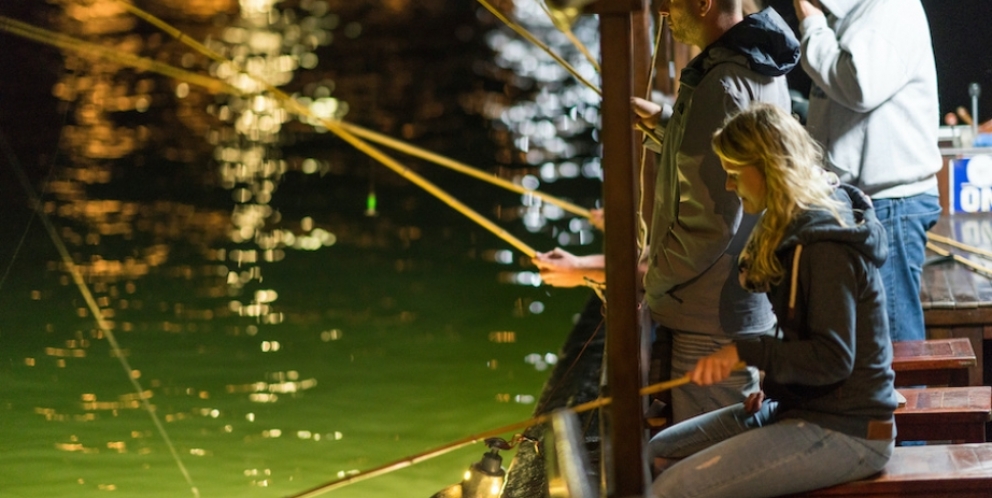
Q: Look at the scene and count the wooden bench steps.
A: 3